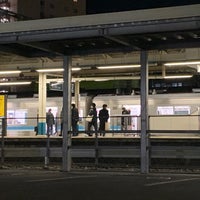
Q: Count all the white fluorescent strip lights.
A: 6